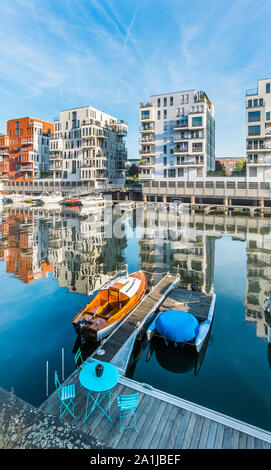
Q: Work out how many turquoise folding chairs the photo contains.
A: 3